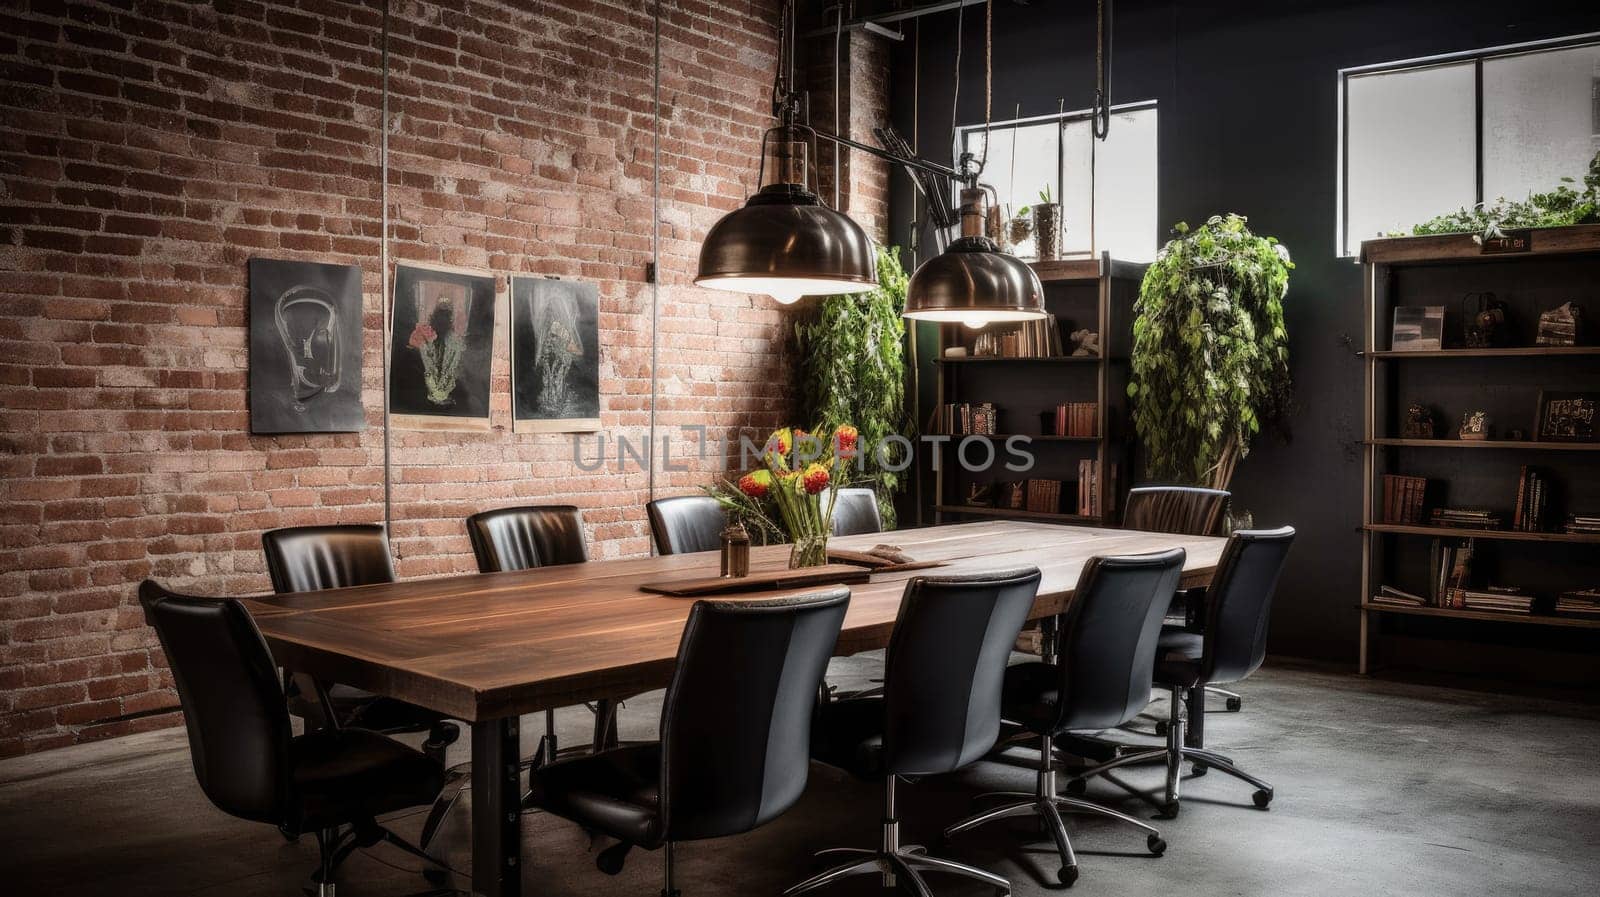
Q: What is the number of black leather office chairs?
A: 10